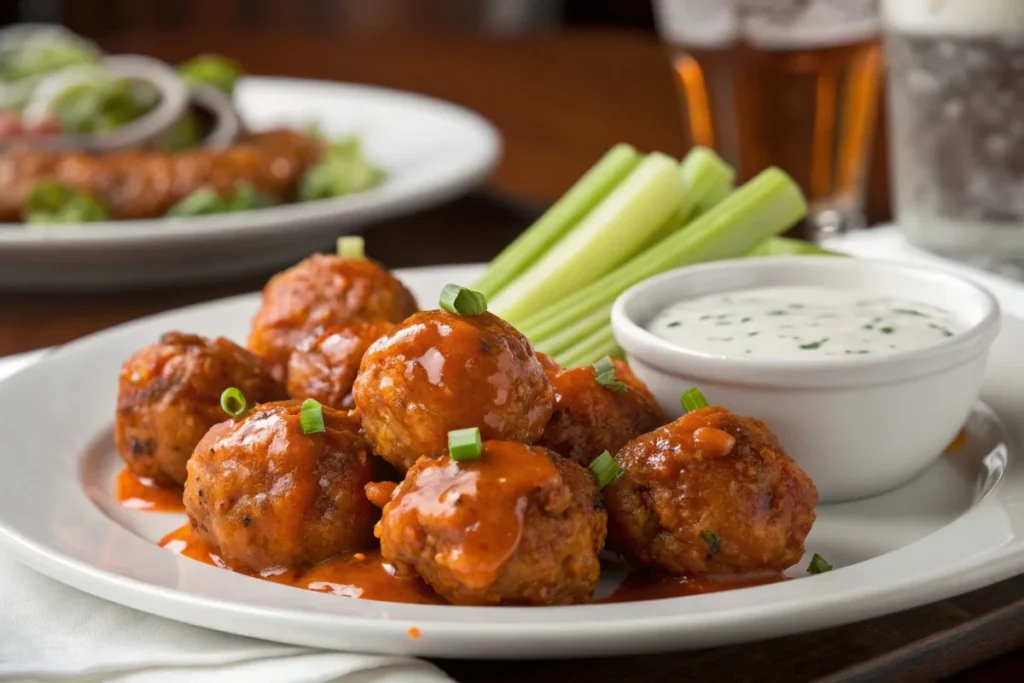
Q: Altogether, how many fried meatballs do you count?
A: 8